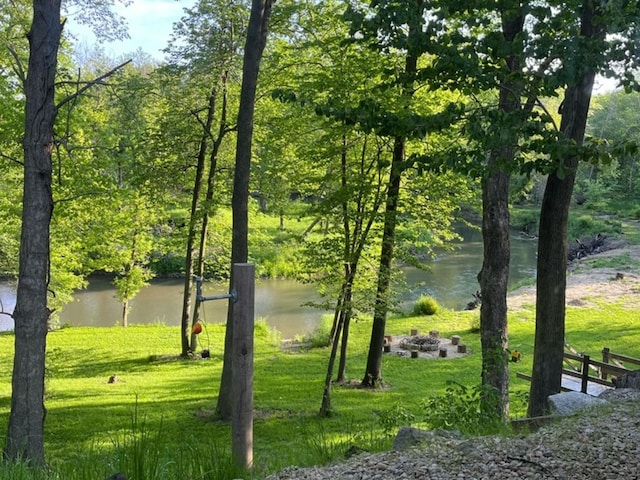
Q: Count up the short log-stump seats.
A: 8